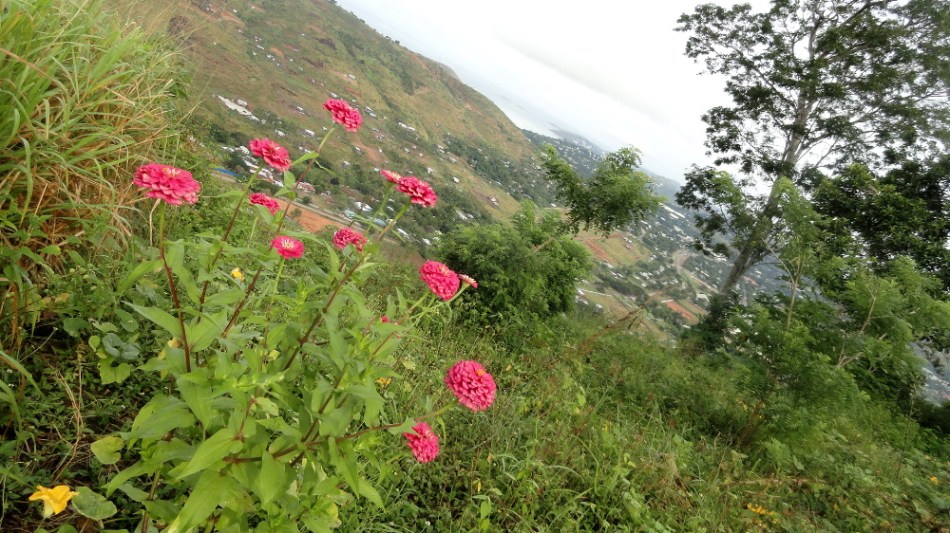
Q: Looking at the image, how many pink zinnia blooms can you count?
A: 12